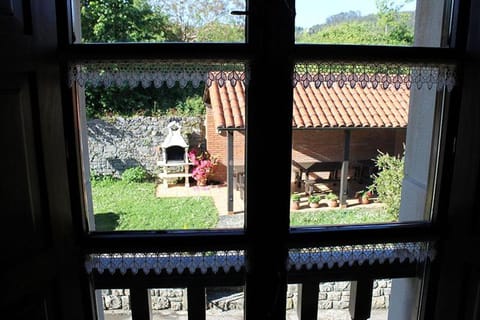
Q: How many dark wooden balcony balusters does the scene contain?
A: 4